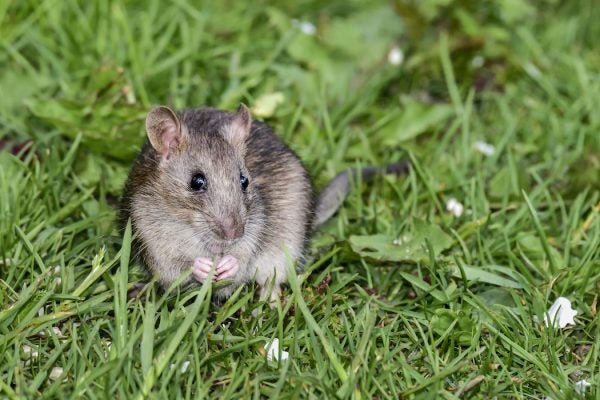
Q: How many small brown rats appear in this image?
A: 1